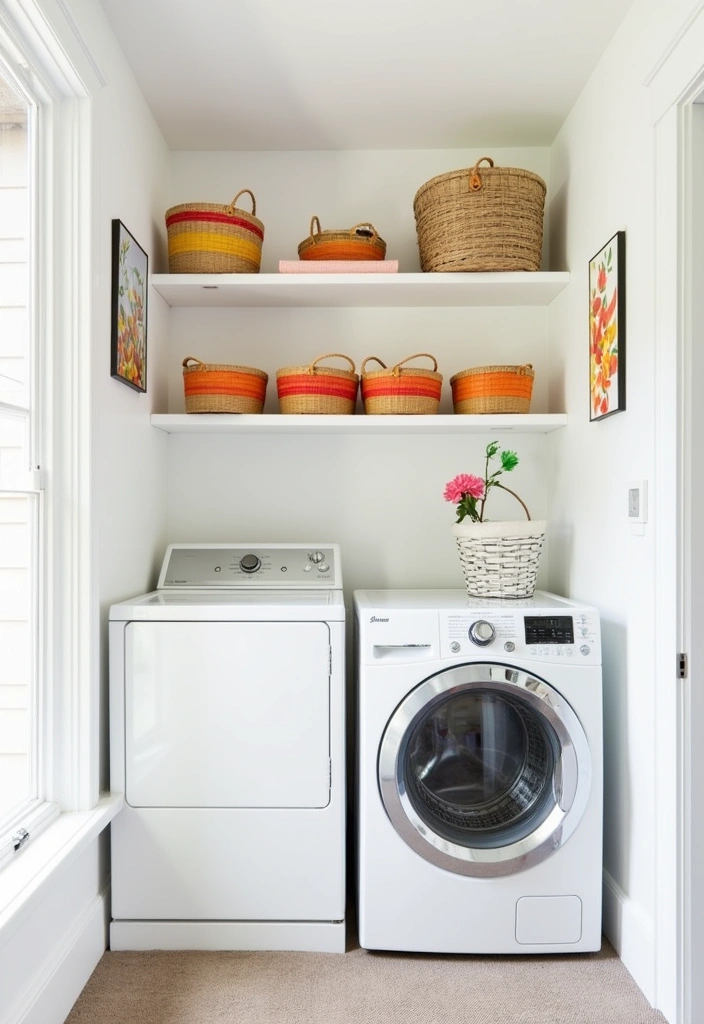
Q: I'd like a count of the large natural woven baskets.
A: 1